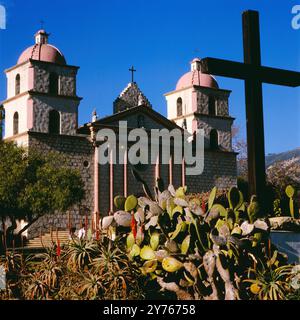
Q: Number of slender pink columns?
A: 6